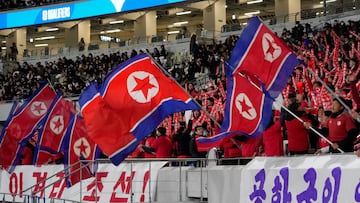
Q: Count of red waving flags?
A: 6